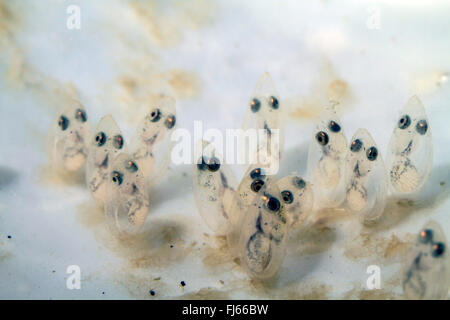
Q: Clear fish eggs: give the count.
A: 13